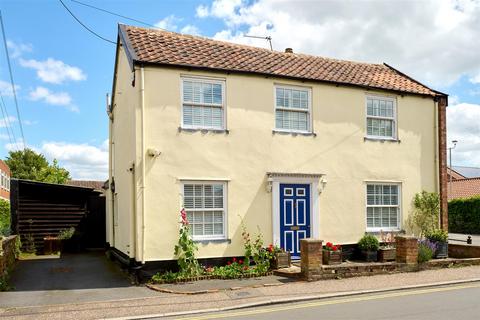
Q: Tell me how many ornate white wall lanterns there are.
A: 2